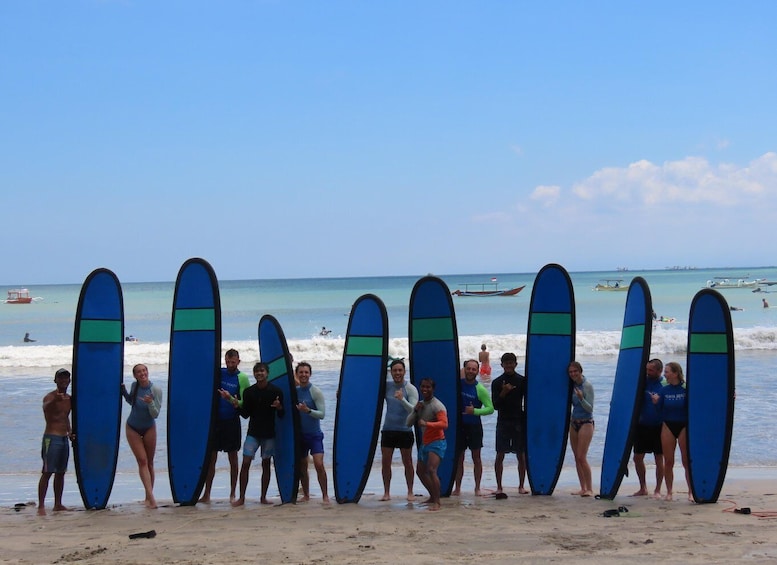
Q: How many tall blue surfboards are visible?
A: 8